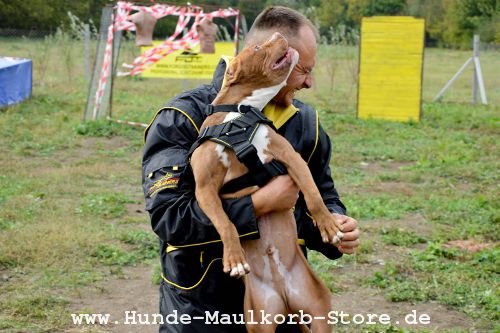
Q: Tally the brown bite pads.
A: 2